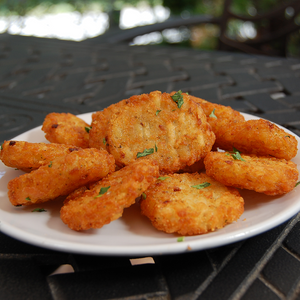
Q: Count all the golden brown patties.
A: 9